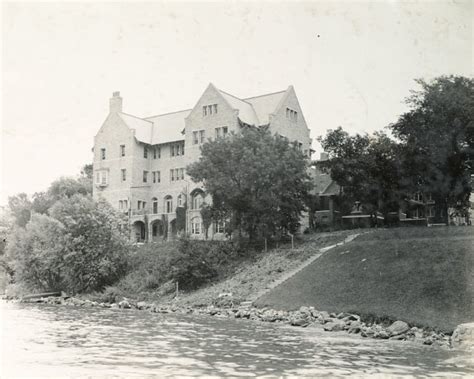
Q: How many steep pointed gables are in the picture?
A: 3